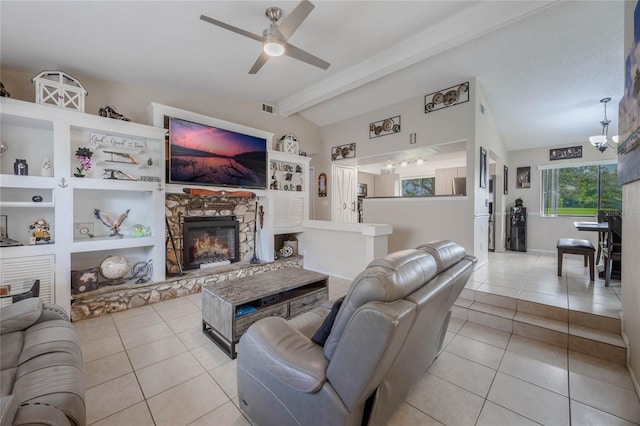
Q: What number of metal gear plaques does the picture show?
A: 3